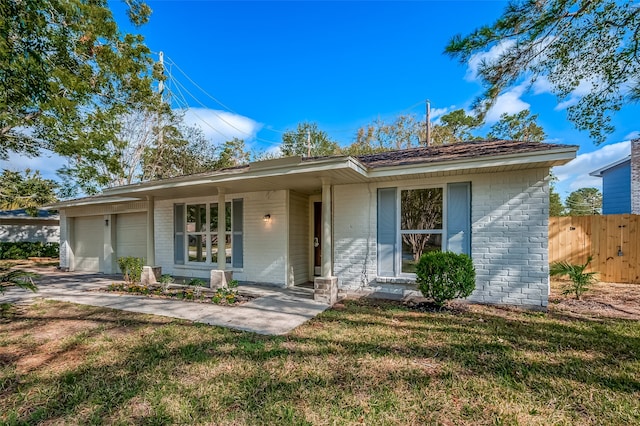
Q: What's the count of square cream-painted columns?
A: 3